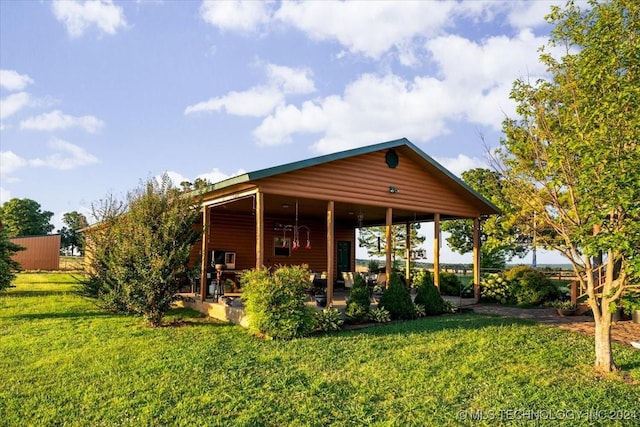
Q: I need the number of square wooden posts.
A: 7